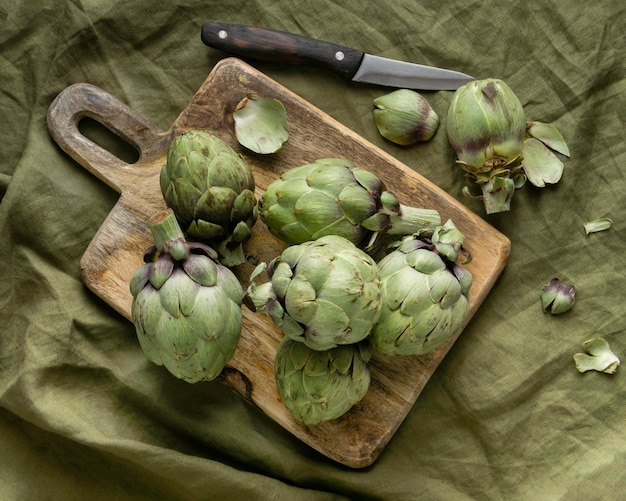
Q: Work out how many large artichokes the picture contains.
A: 7